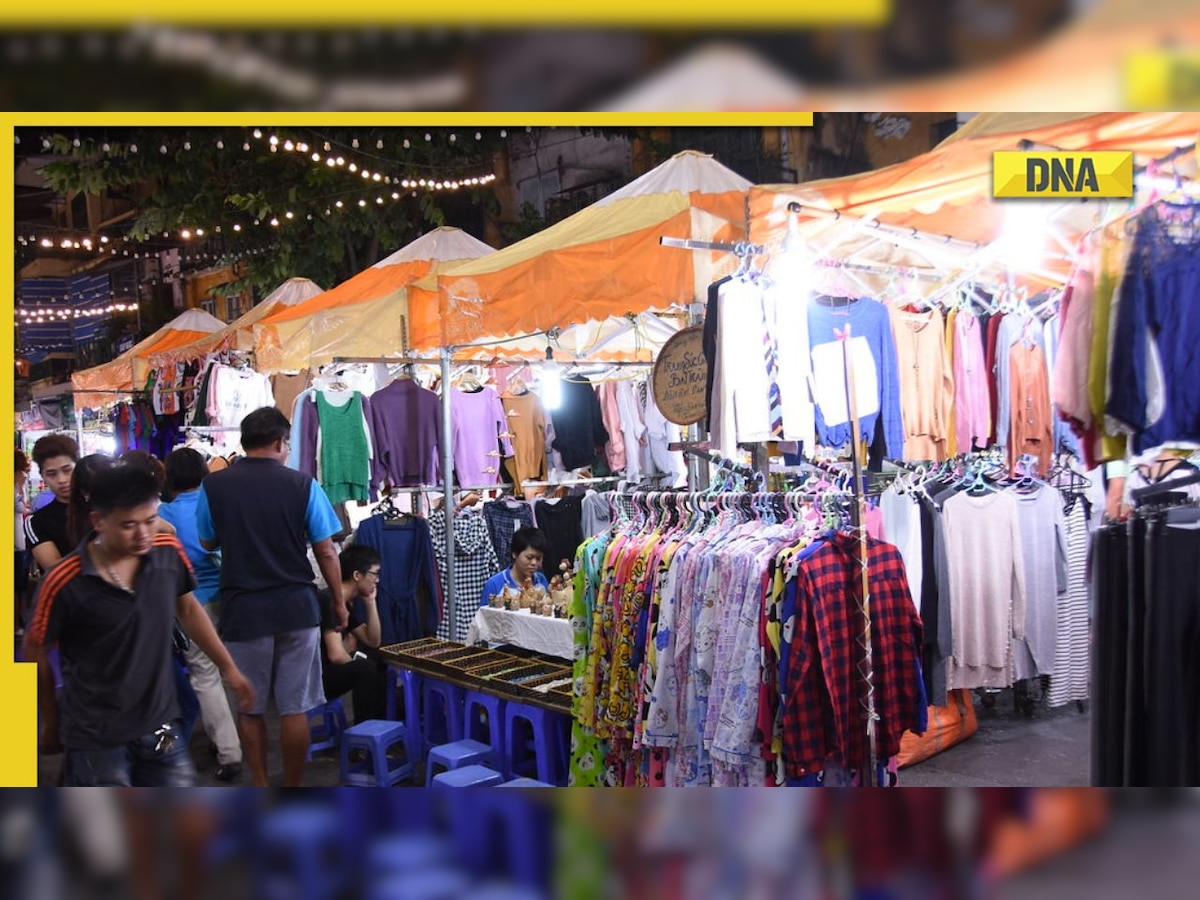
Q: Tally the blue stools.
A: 9